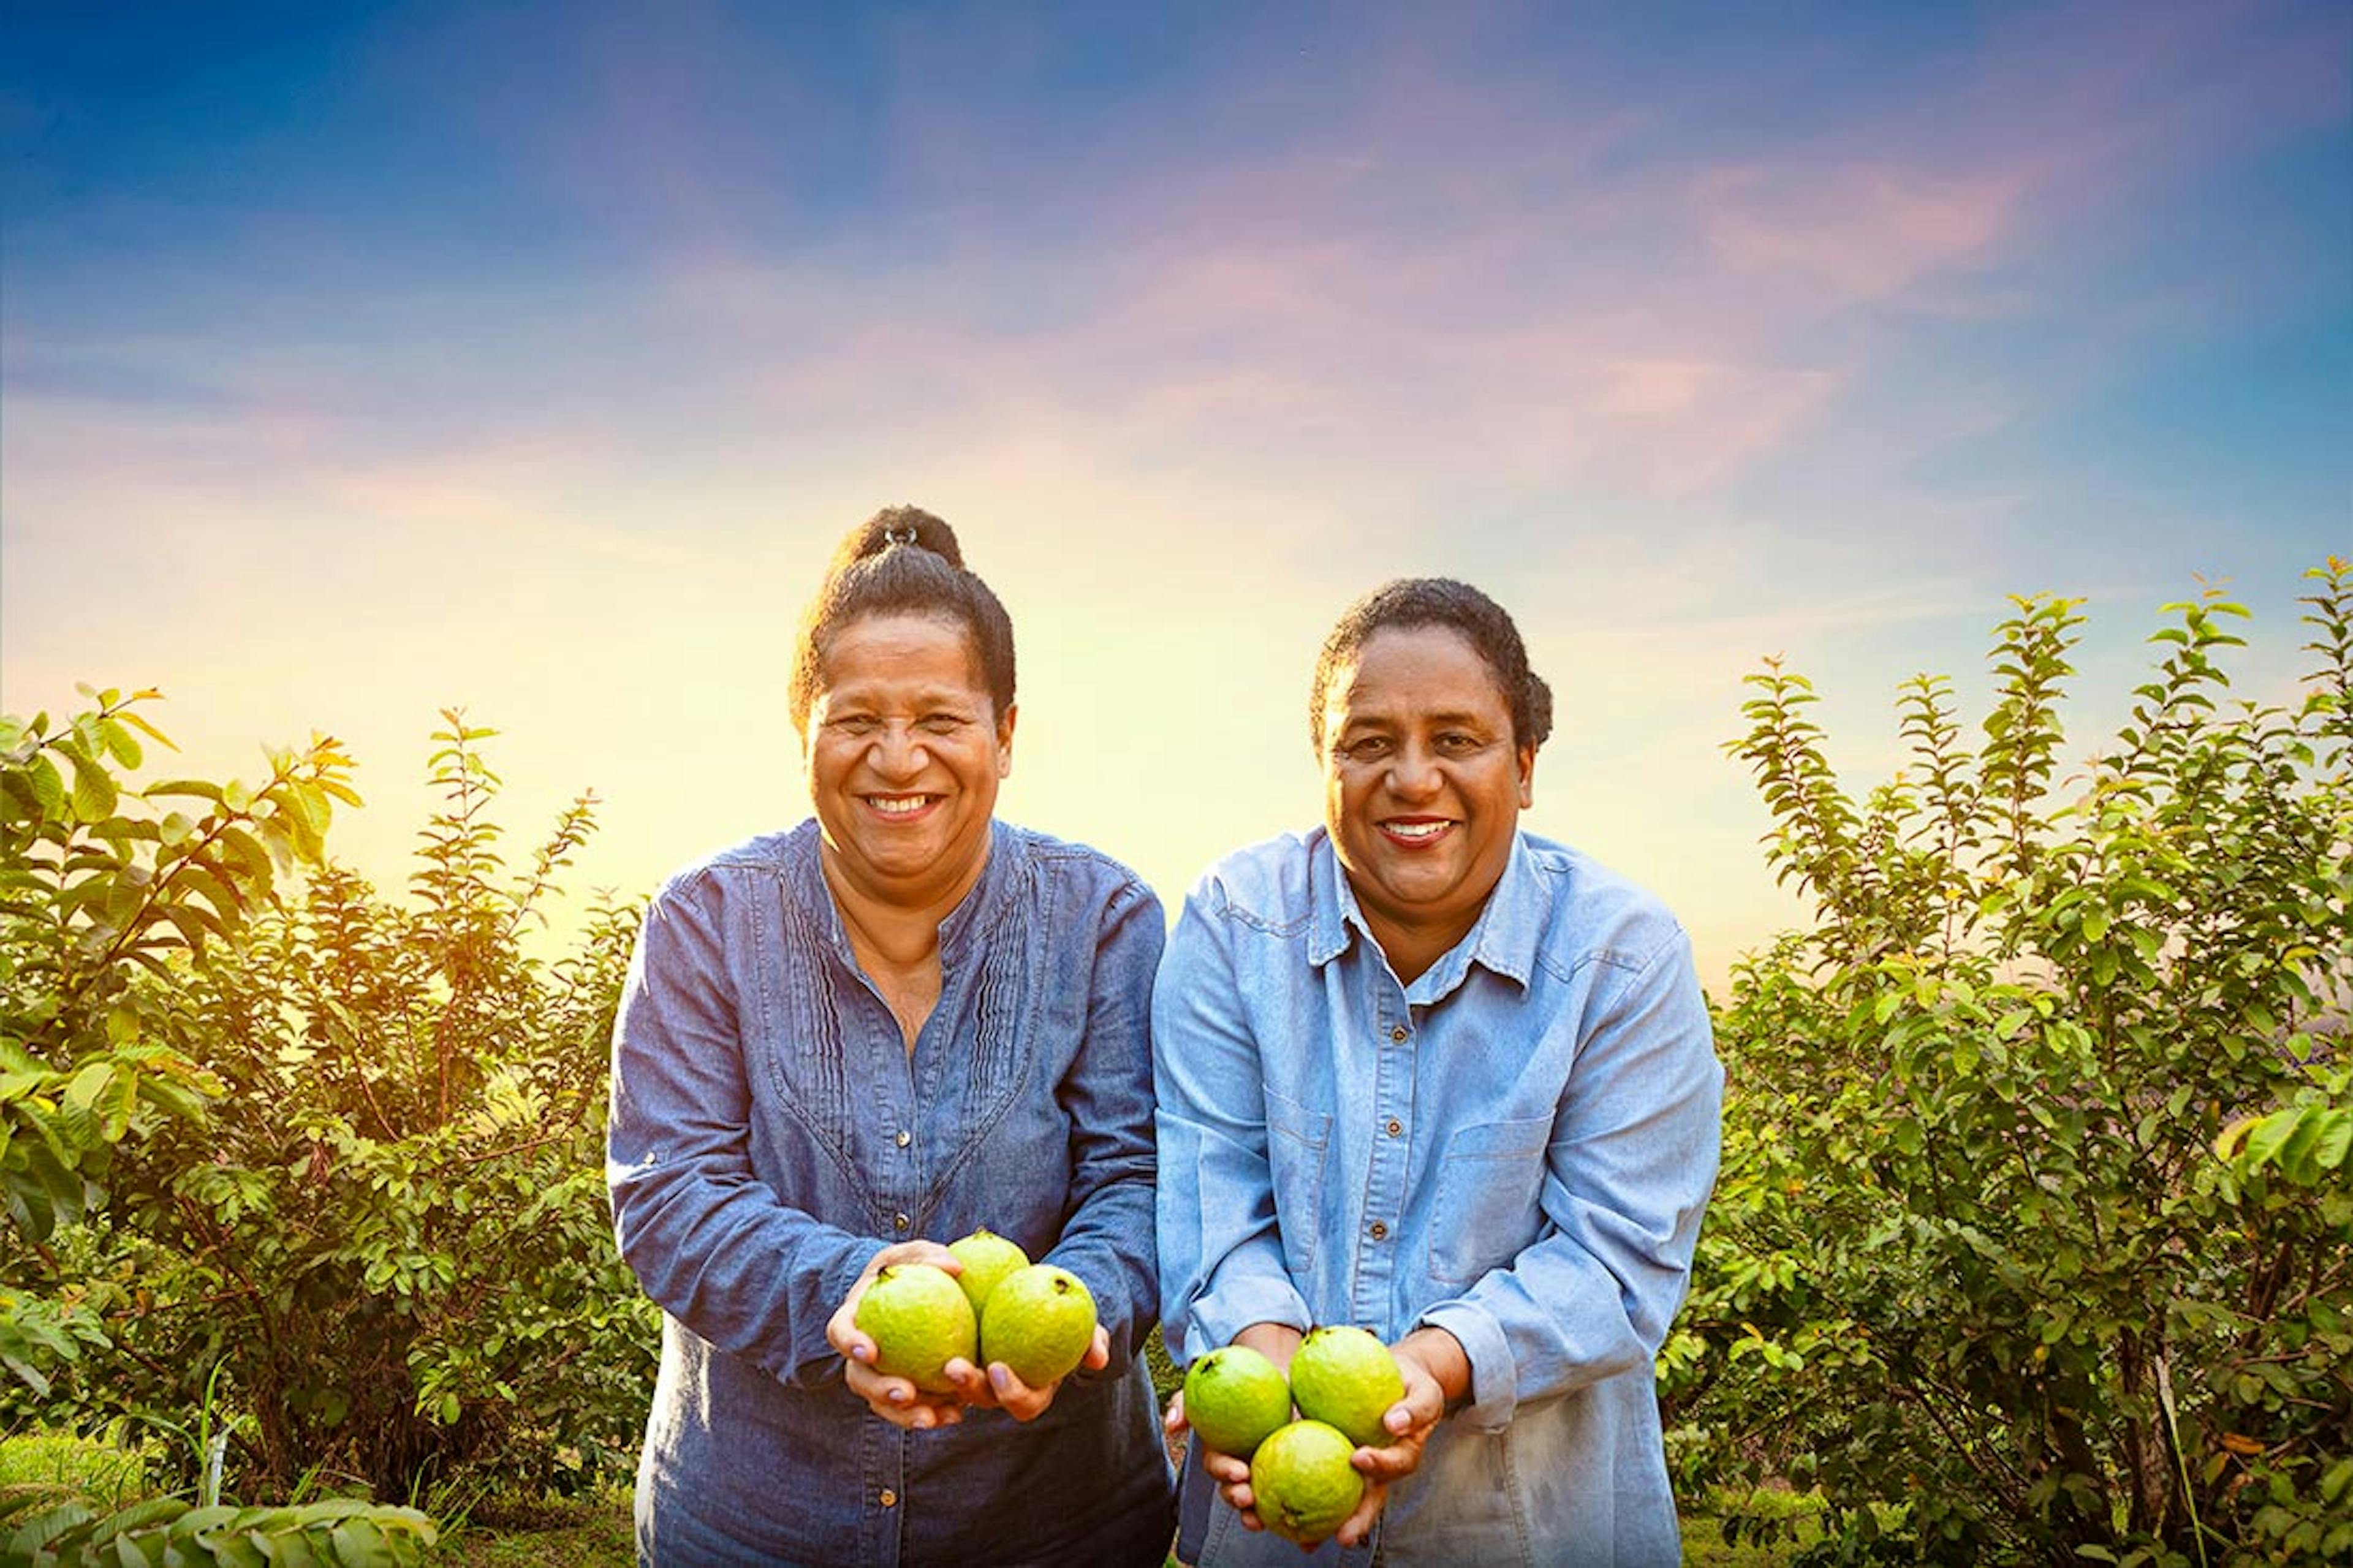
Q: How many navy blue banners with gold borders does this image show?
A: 0